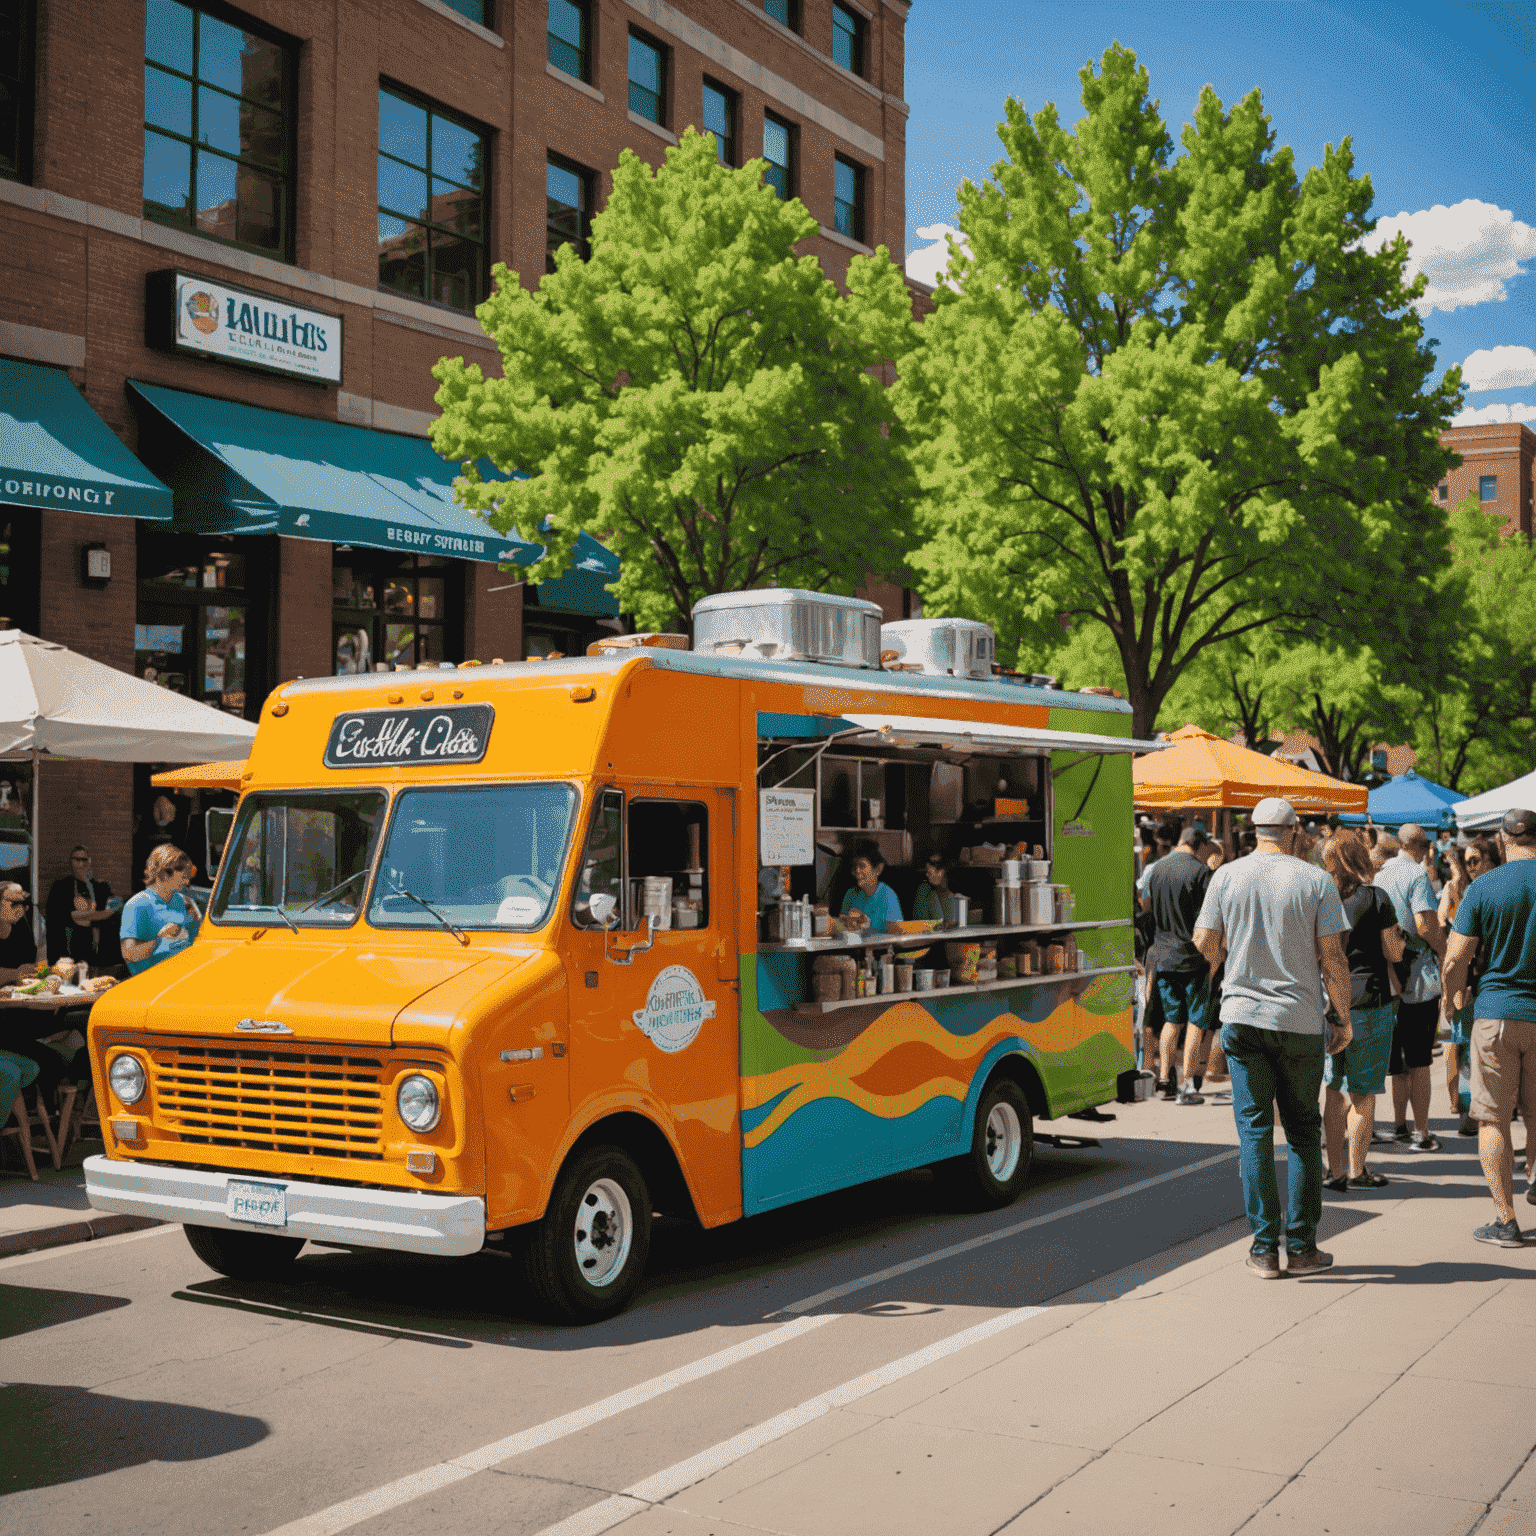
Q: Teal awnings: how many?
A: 3